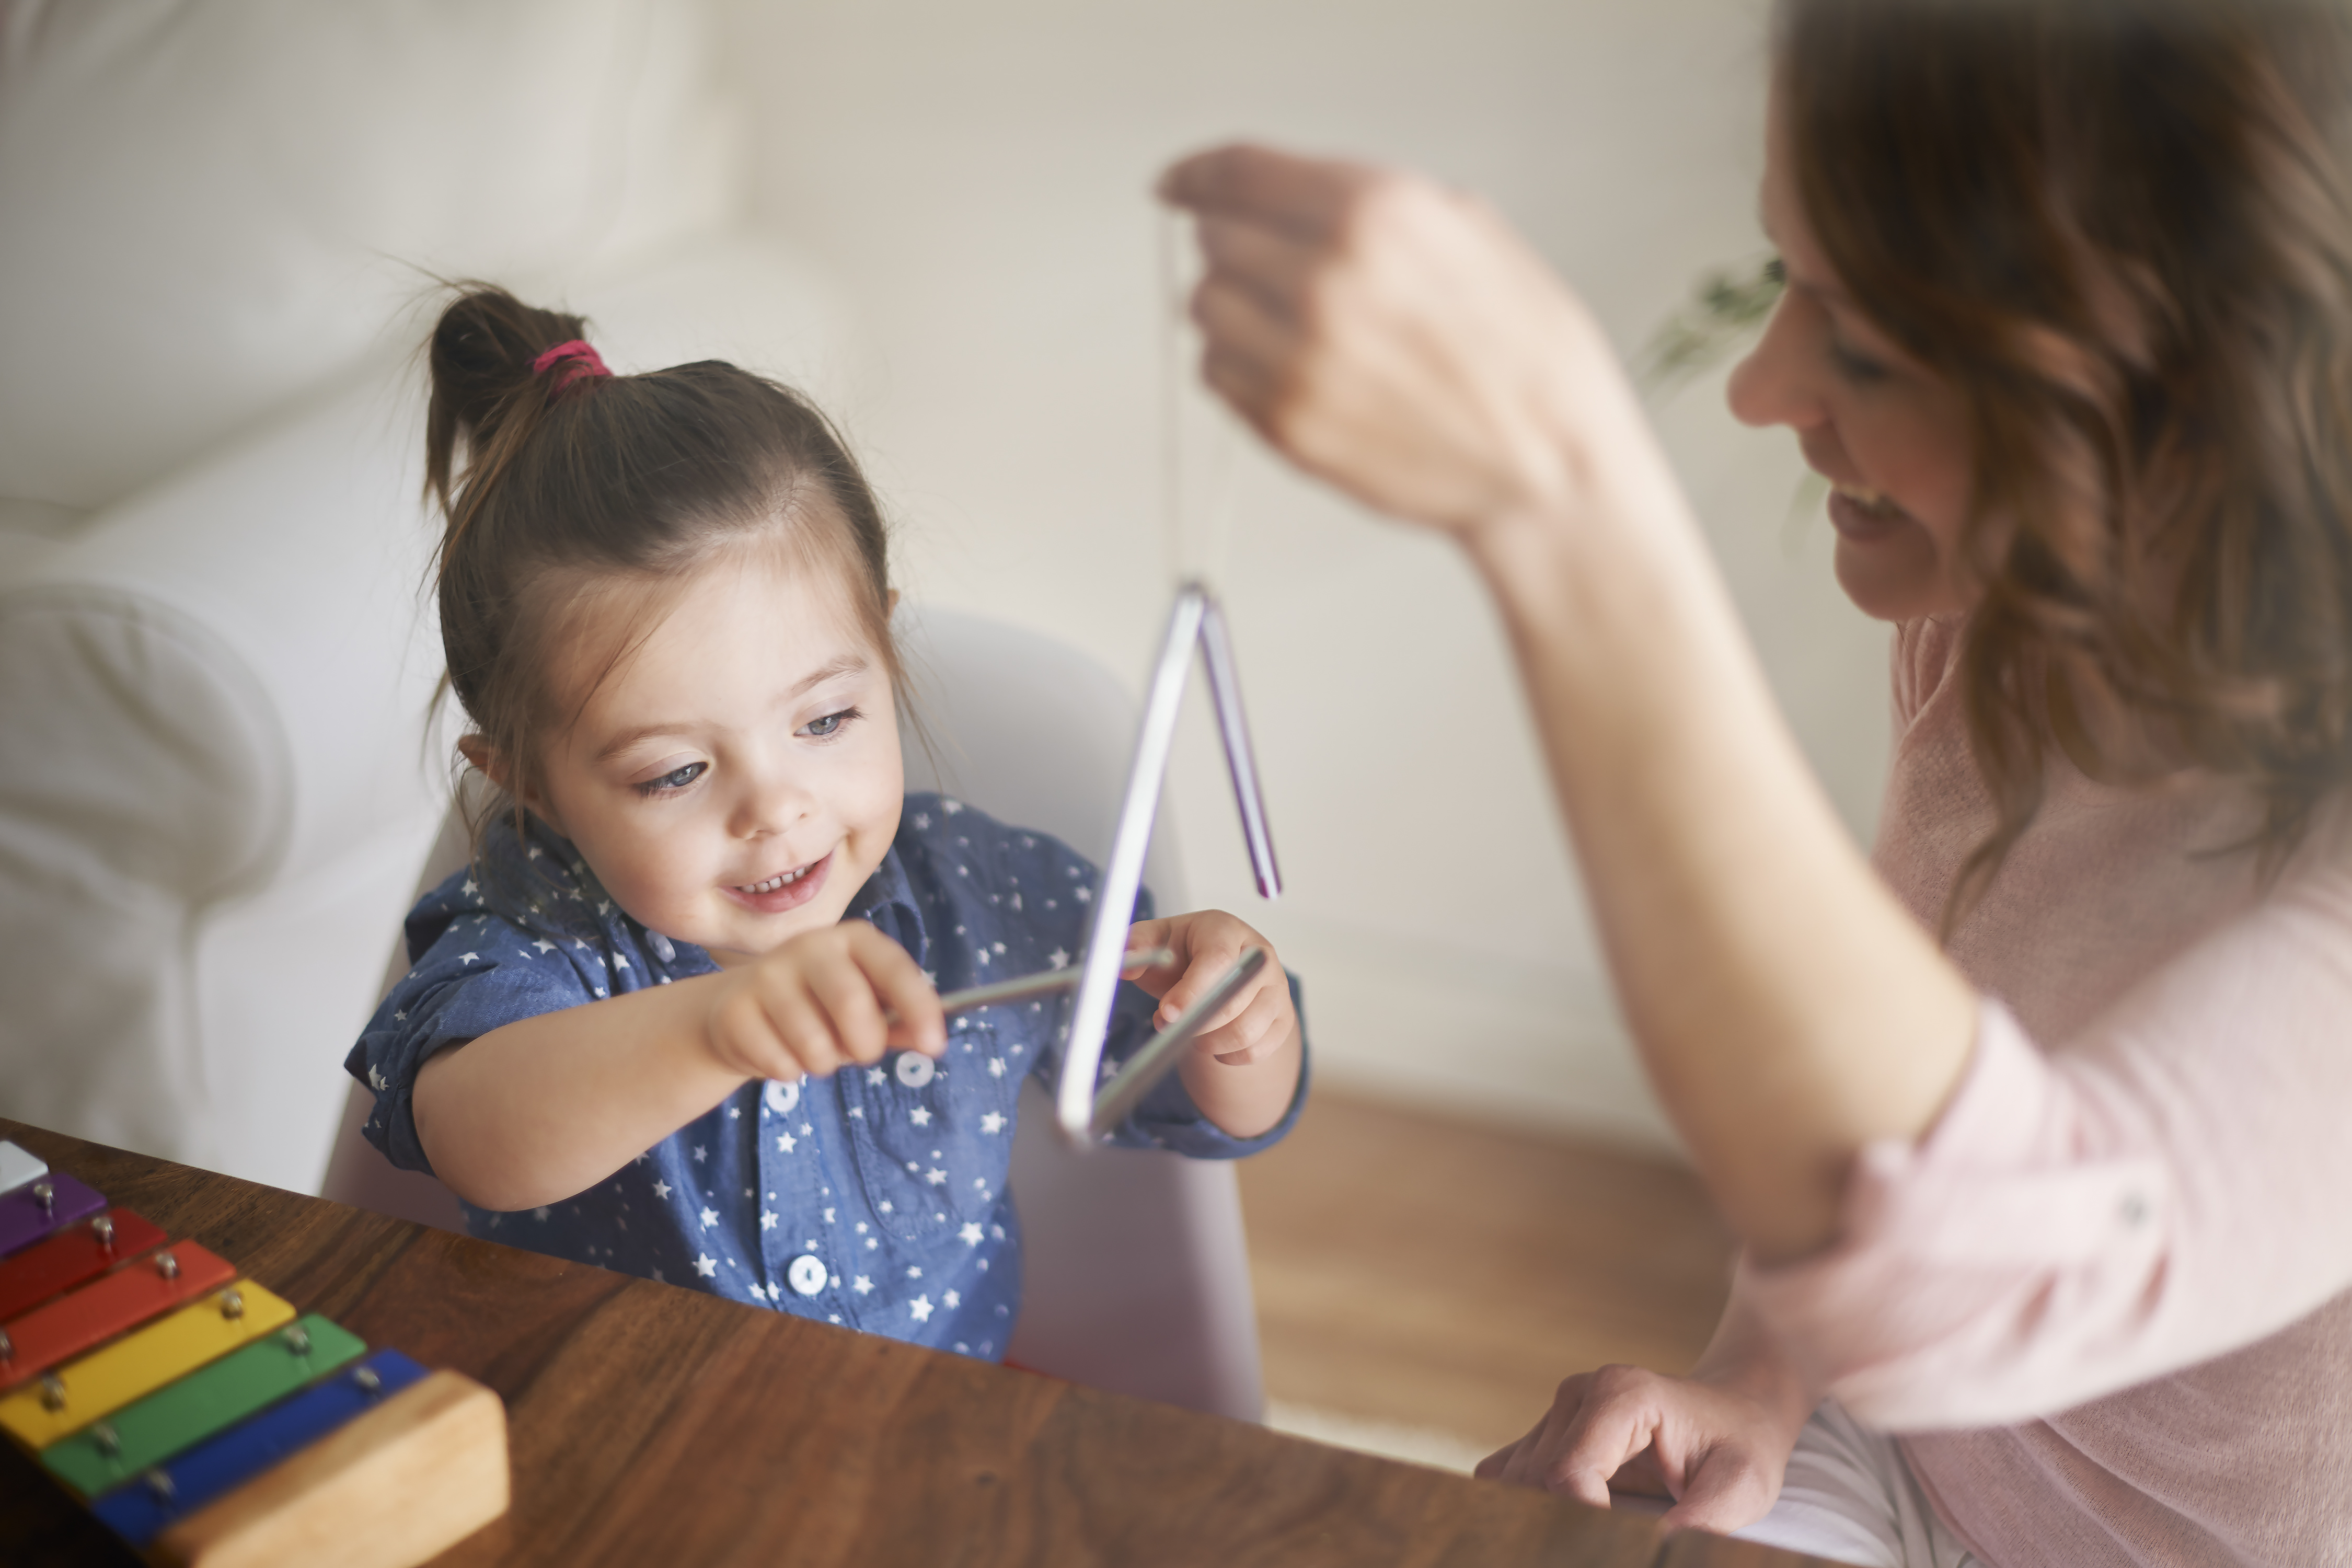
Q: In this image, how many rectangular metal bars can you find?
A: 7